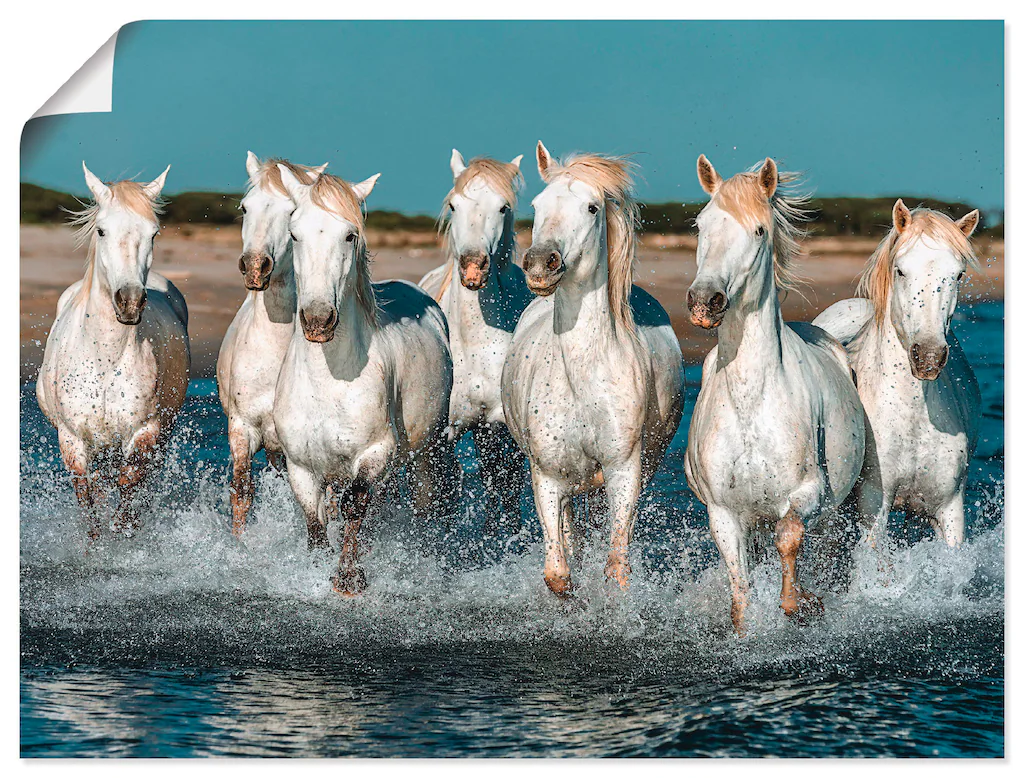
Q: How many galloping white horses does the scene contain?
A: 7